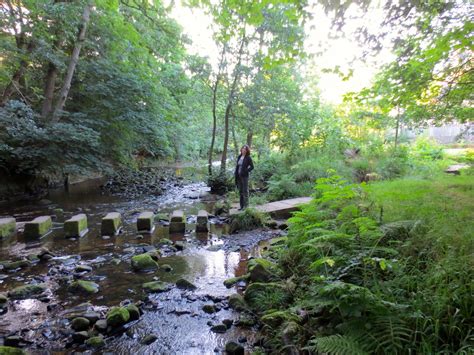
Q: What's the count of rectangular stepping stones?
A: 7